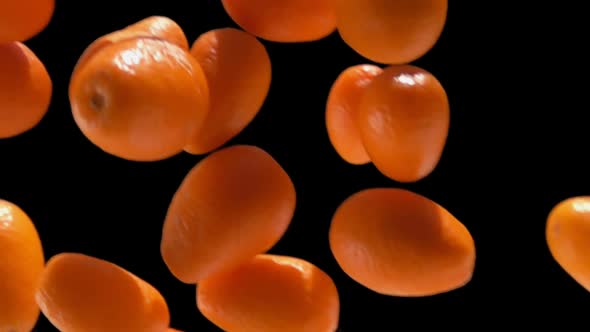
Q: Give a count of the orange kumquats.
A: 15